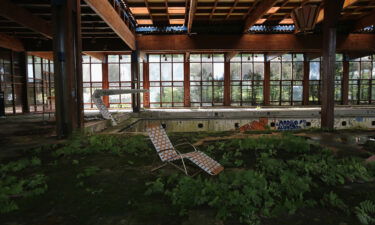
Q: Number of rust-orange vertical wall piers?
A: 7